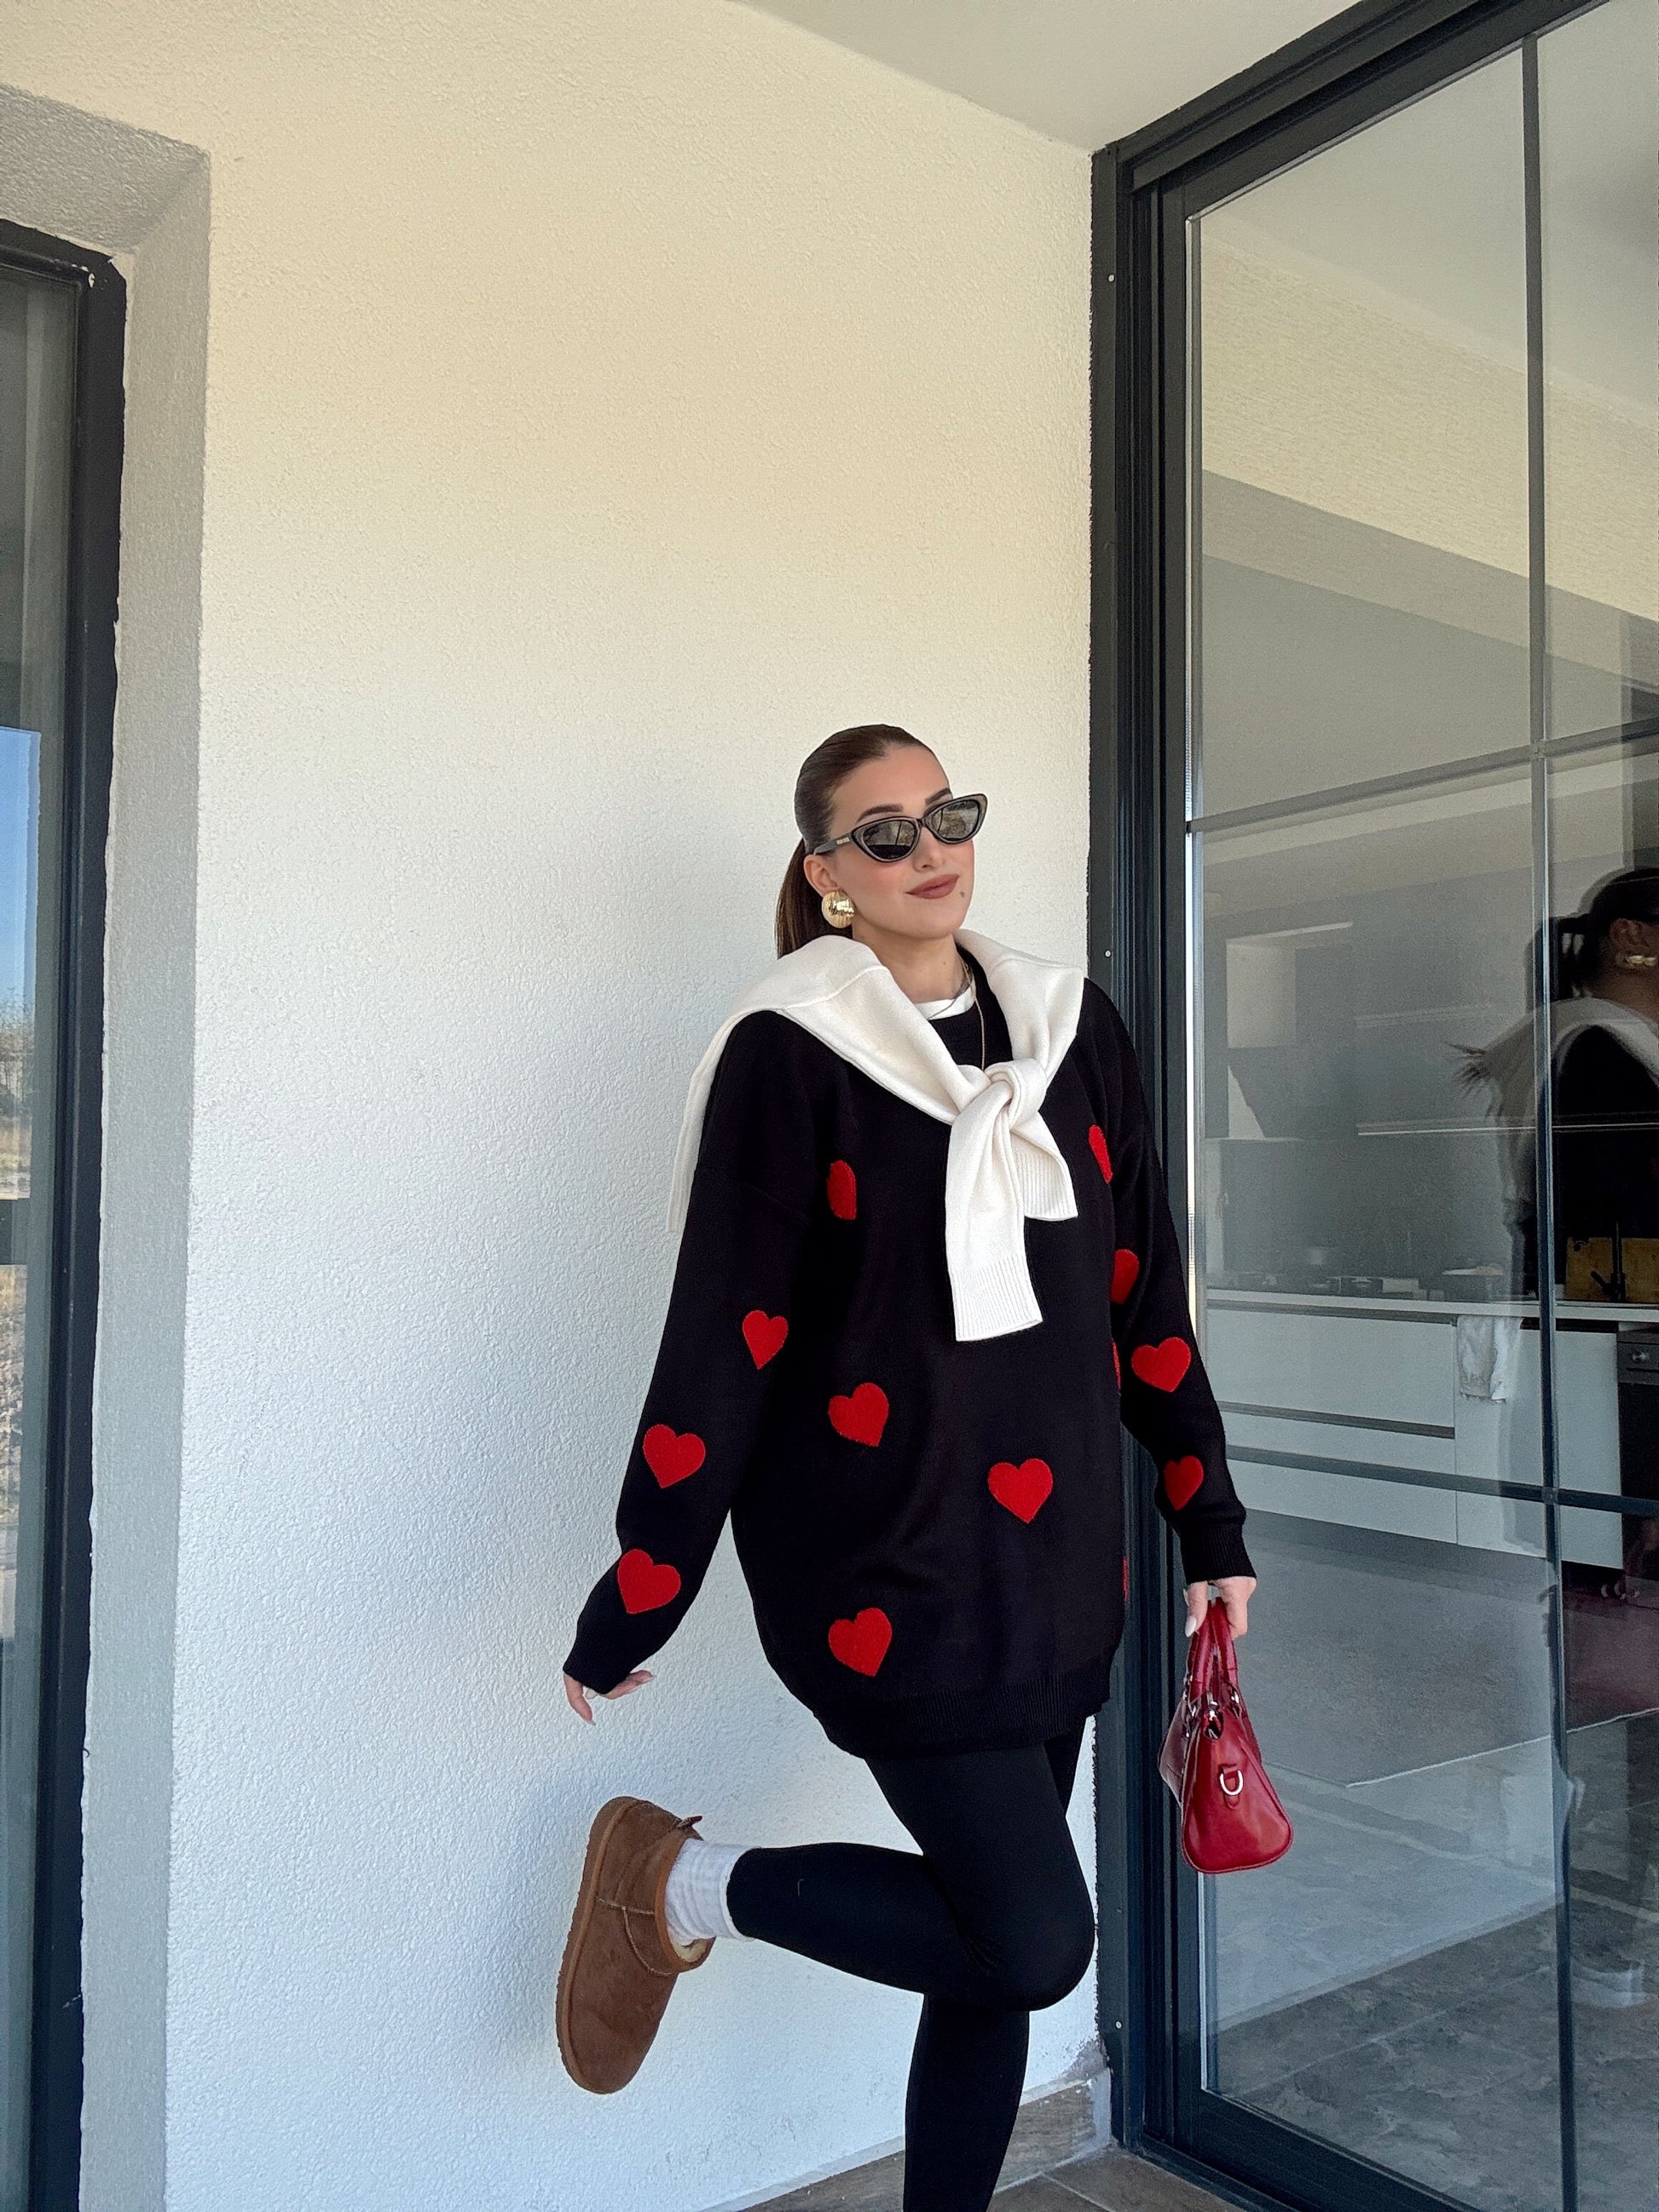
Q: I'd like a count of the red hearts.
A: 13